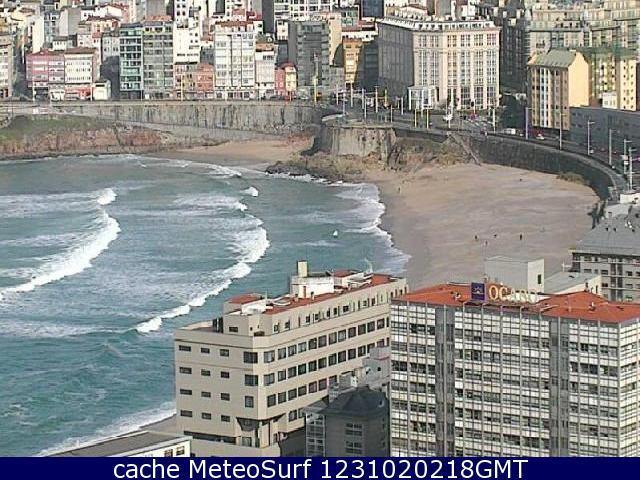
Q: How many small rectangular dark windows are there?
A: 12